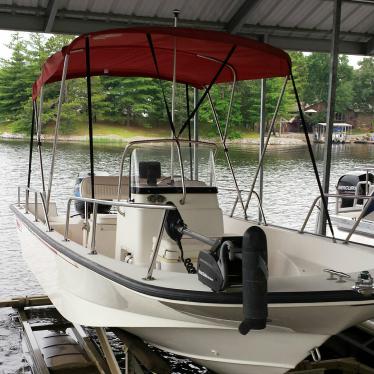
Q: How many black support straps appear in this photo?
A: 6